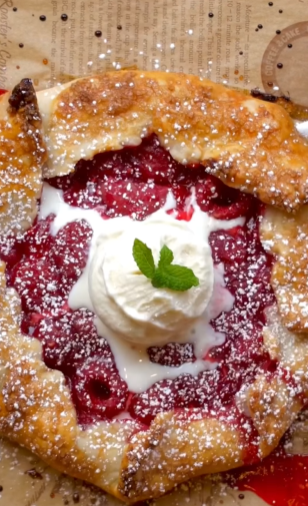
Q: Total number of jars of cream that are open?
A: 0